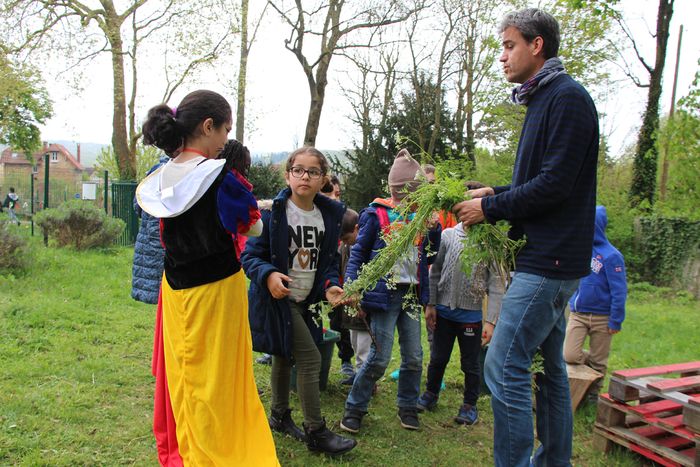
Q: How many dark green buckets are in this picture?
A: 1